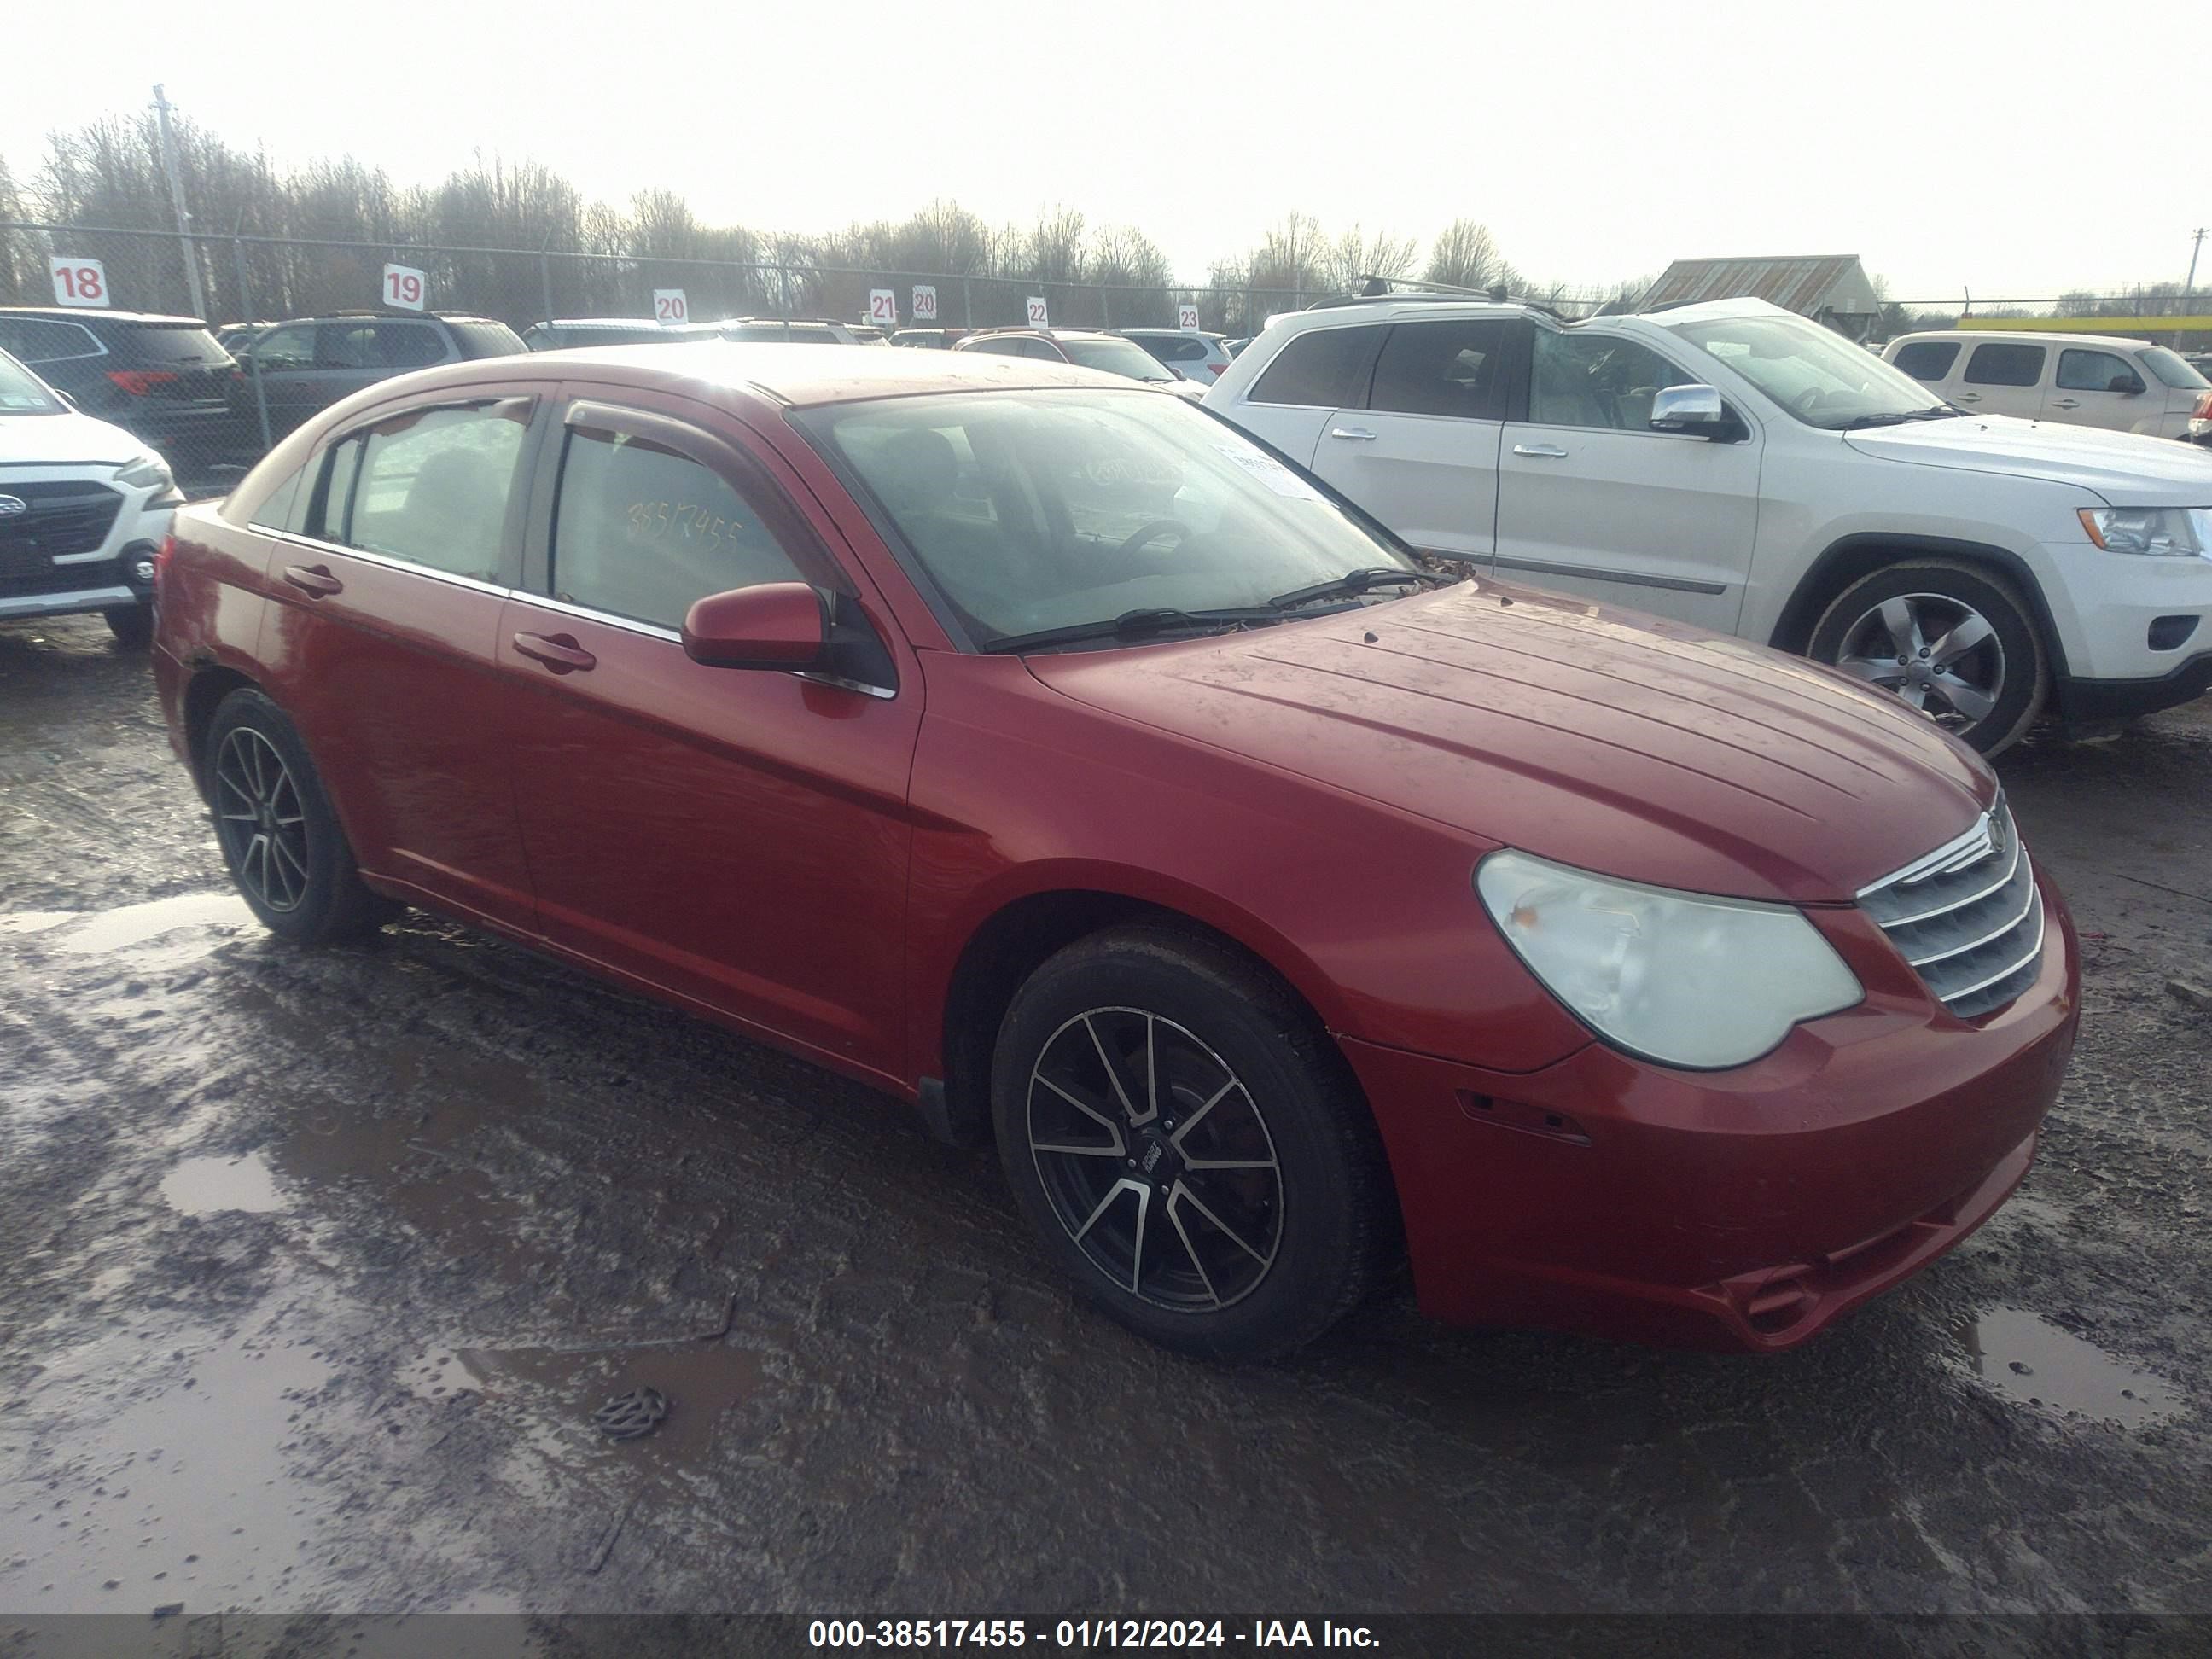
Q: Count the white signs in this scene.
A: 7